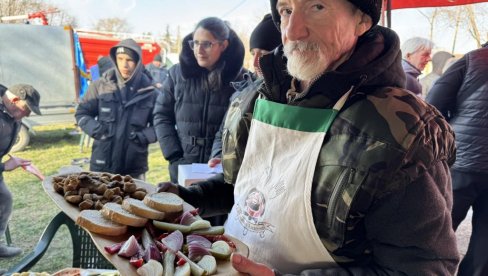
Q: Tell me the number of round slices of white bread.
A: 4